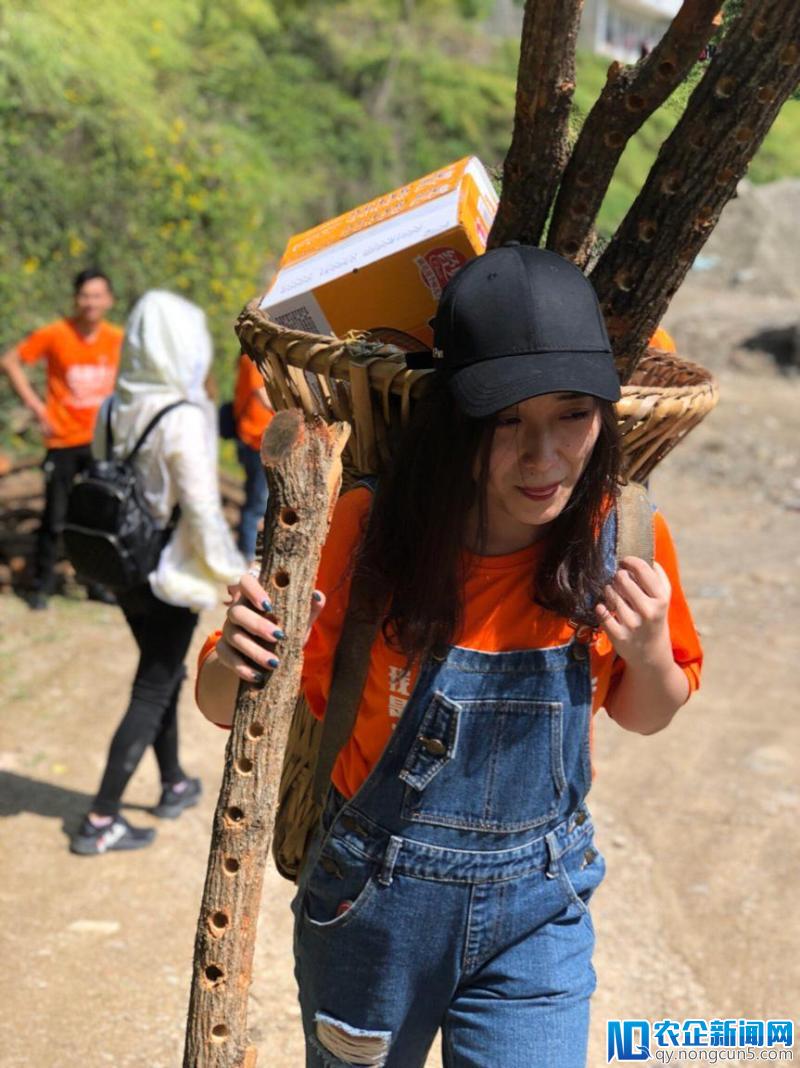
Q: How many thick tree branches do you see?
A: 4